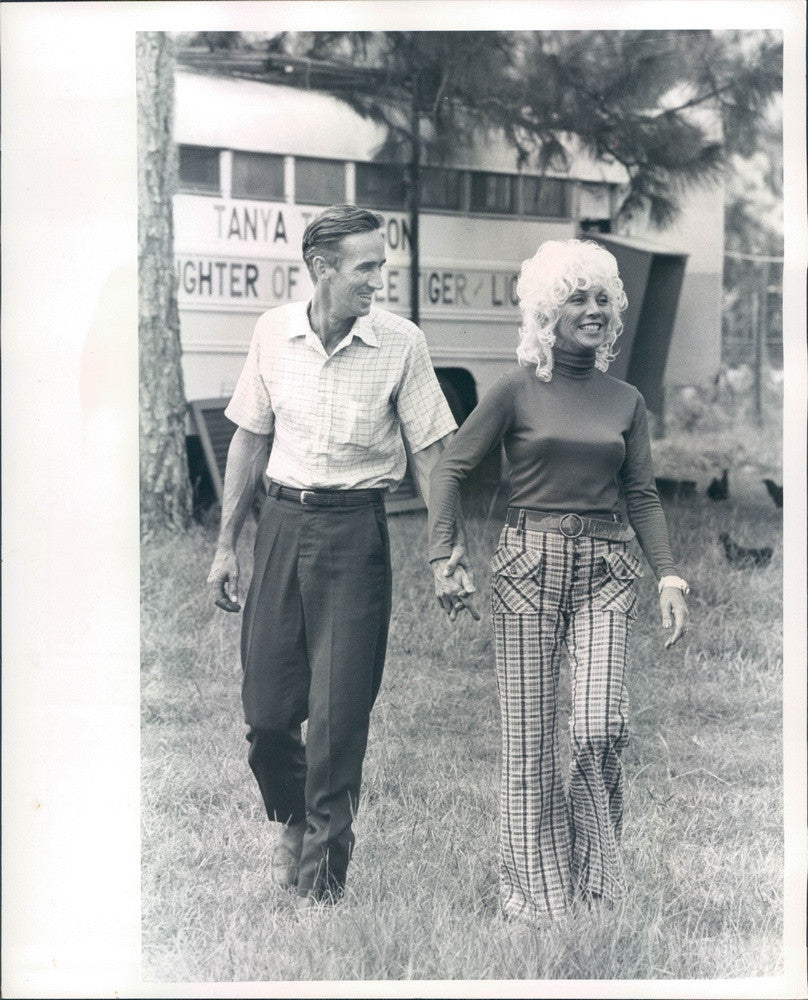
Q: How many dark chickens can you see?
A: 3